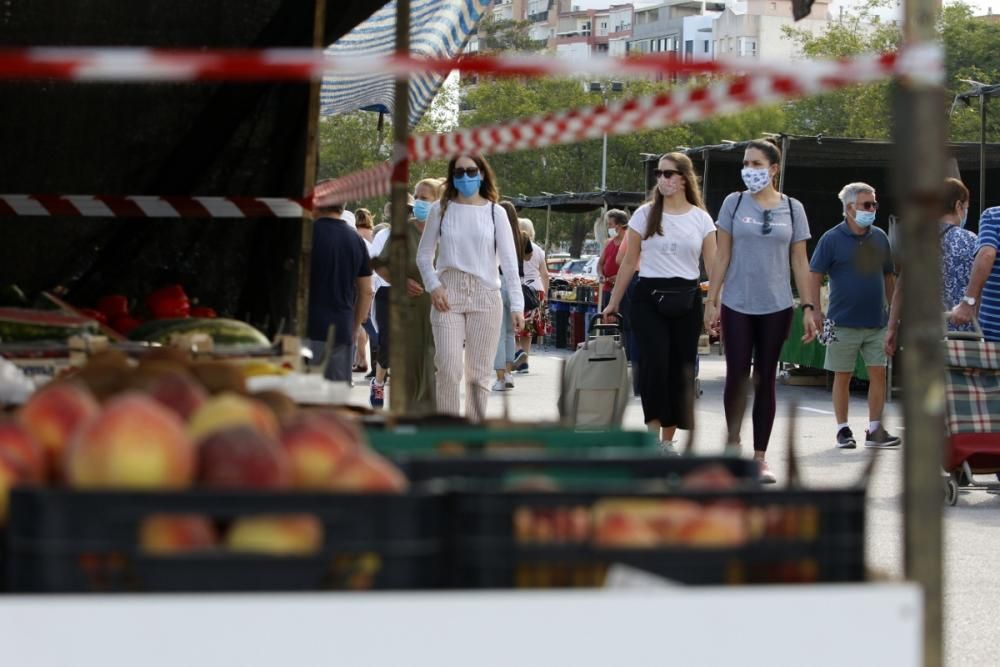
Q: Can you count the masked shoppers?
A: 7